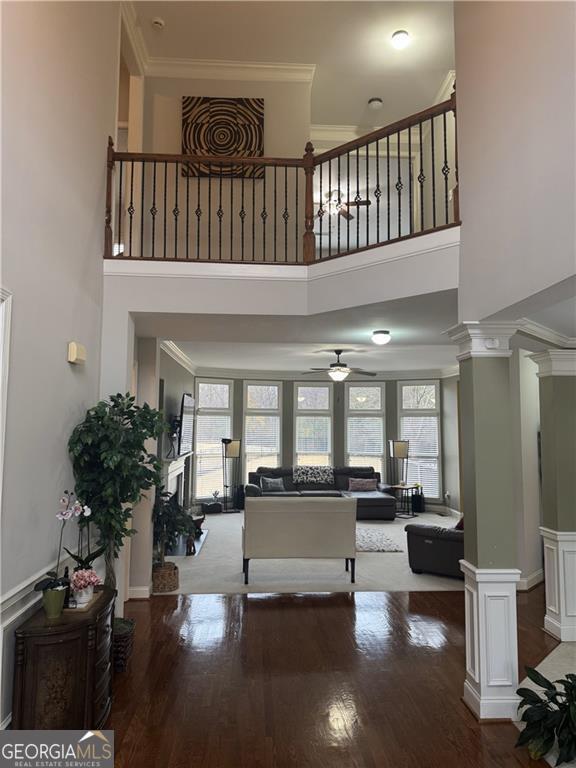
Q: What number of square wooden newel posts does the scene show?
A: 3